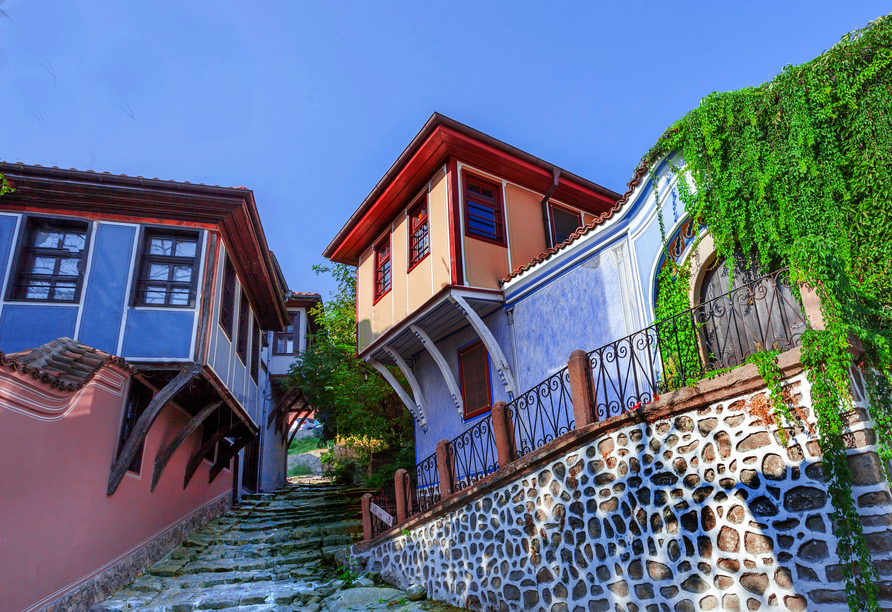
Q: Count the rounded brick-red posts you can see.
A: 5